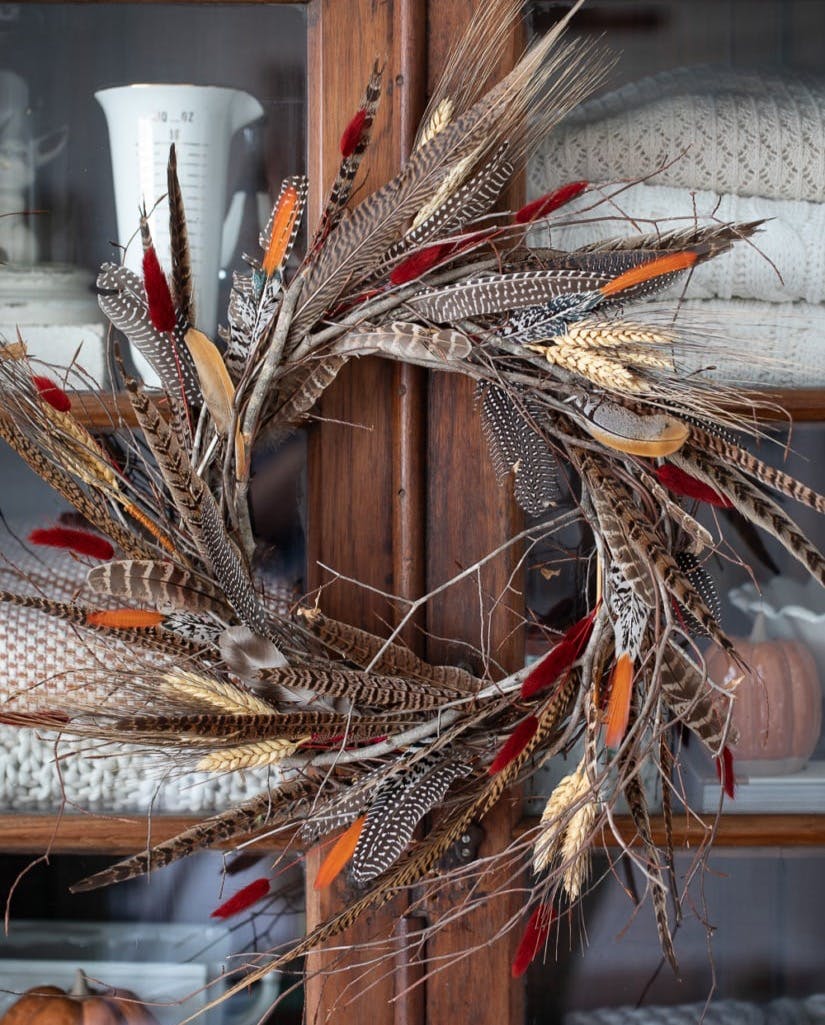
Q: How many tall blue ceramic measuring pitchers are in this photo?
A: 0